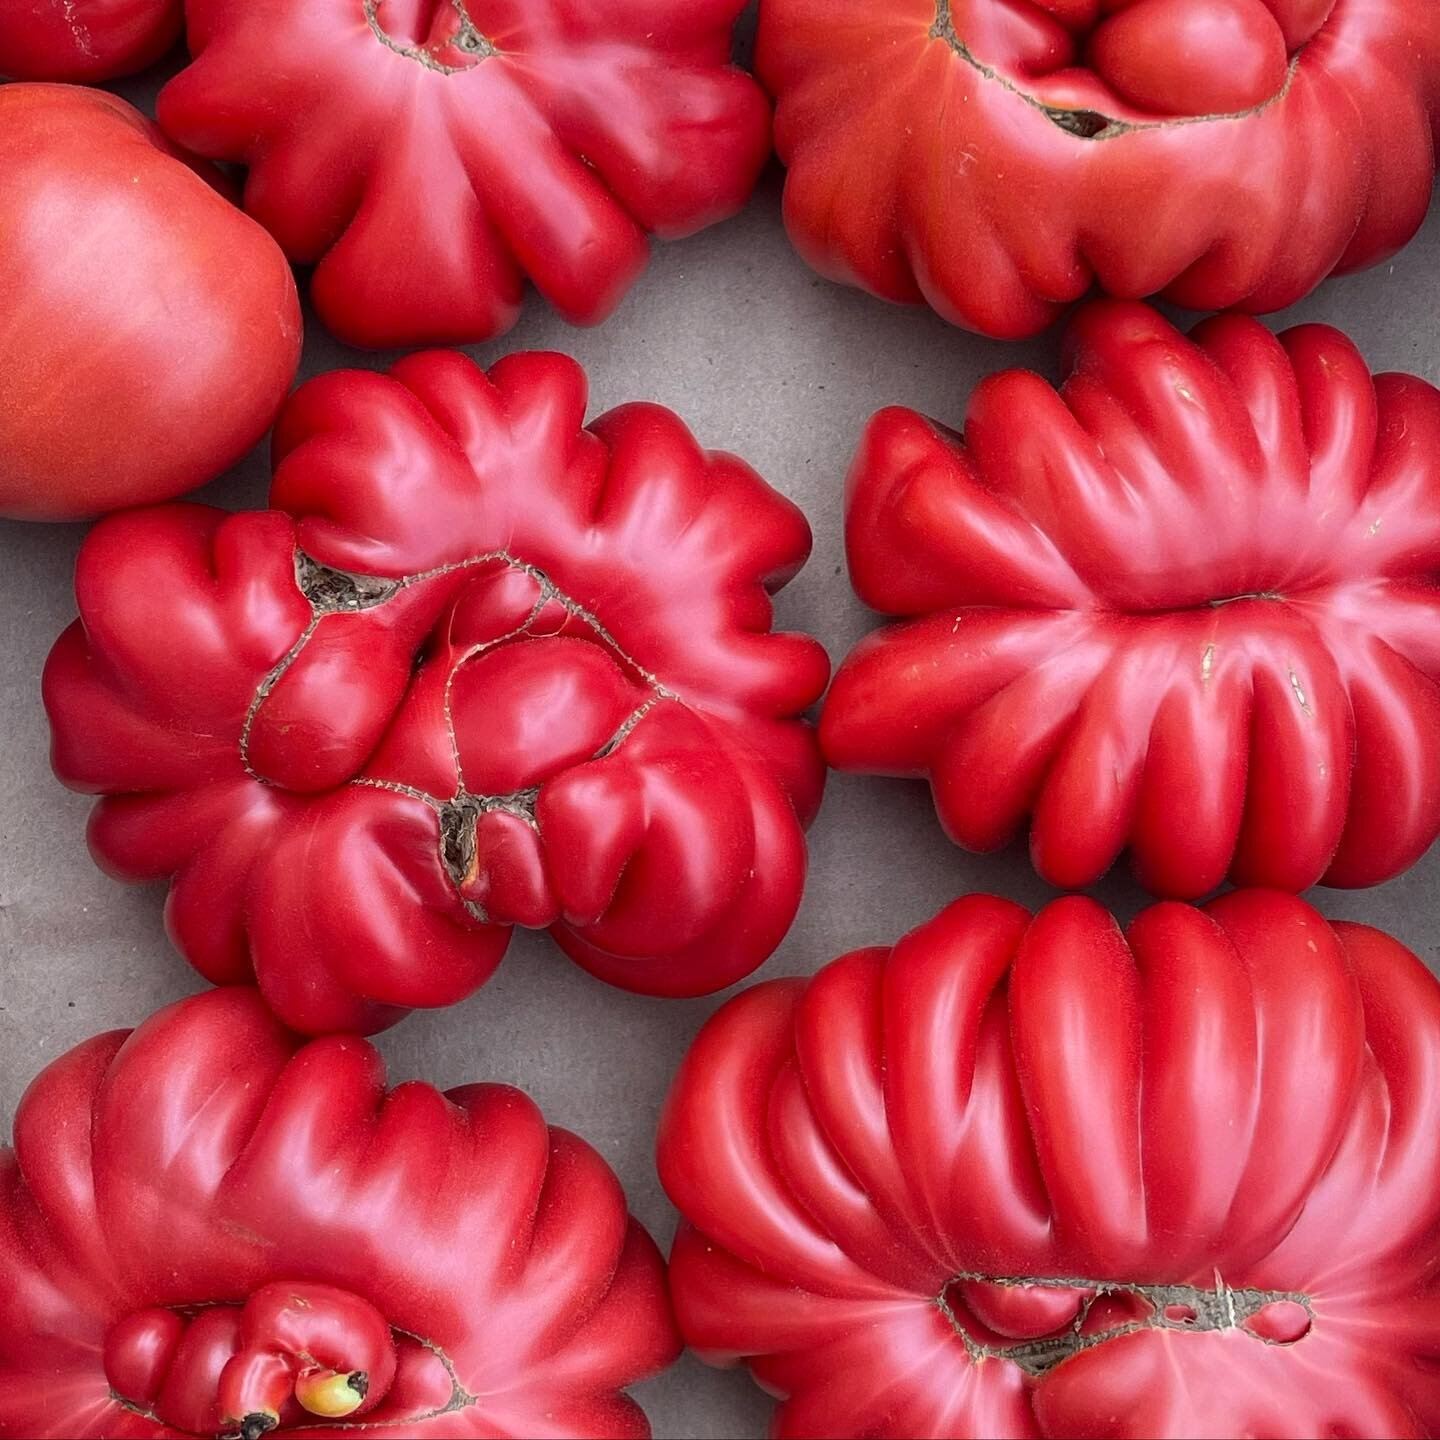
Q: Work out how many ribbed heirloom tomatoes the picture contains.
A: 6